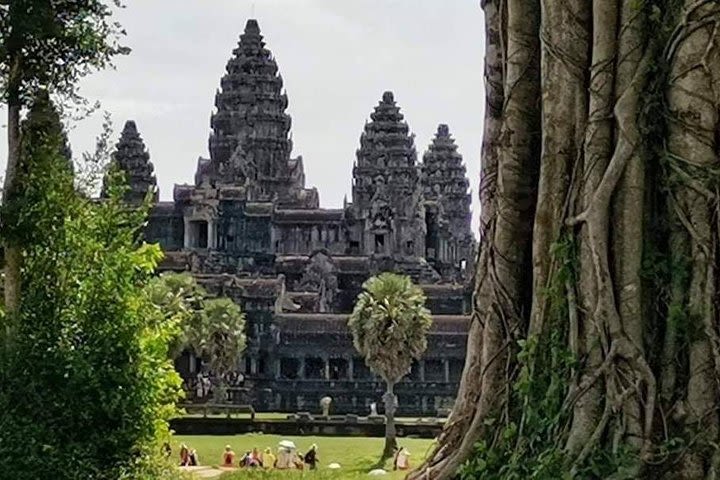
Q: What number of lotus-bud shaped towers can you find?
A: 5